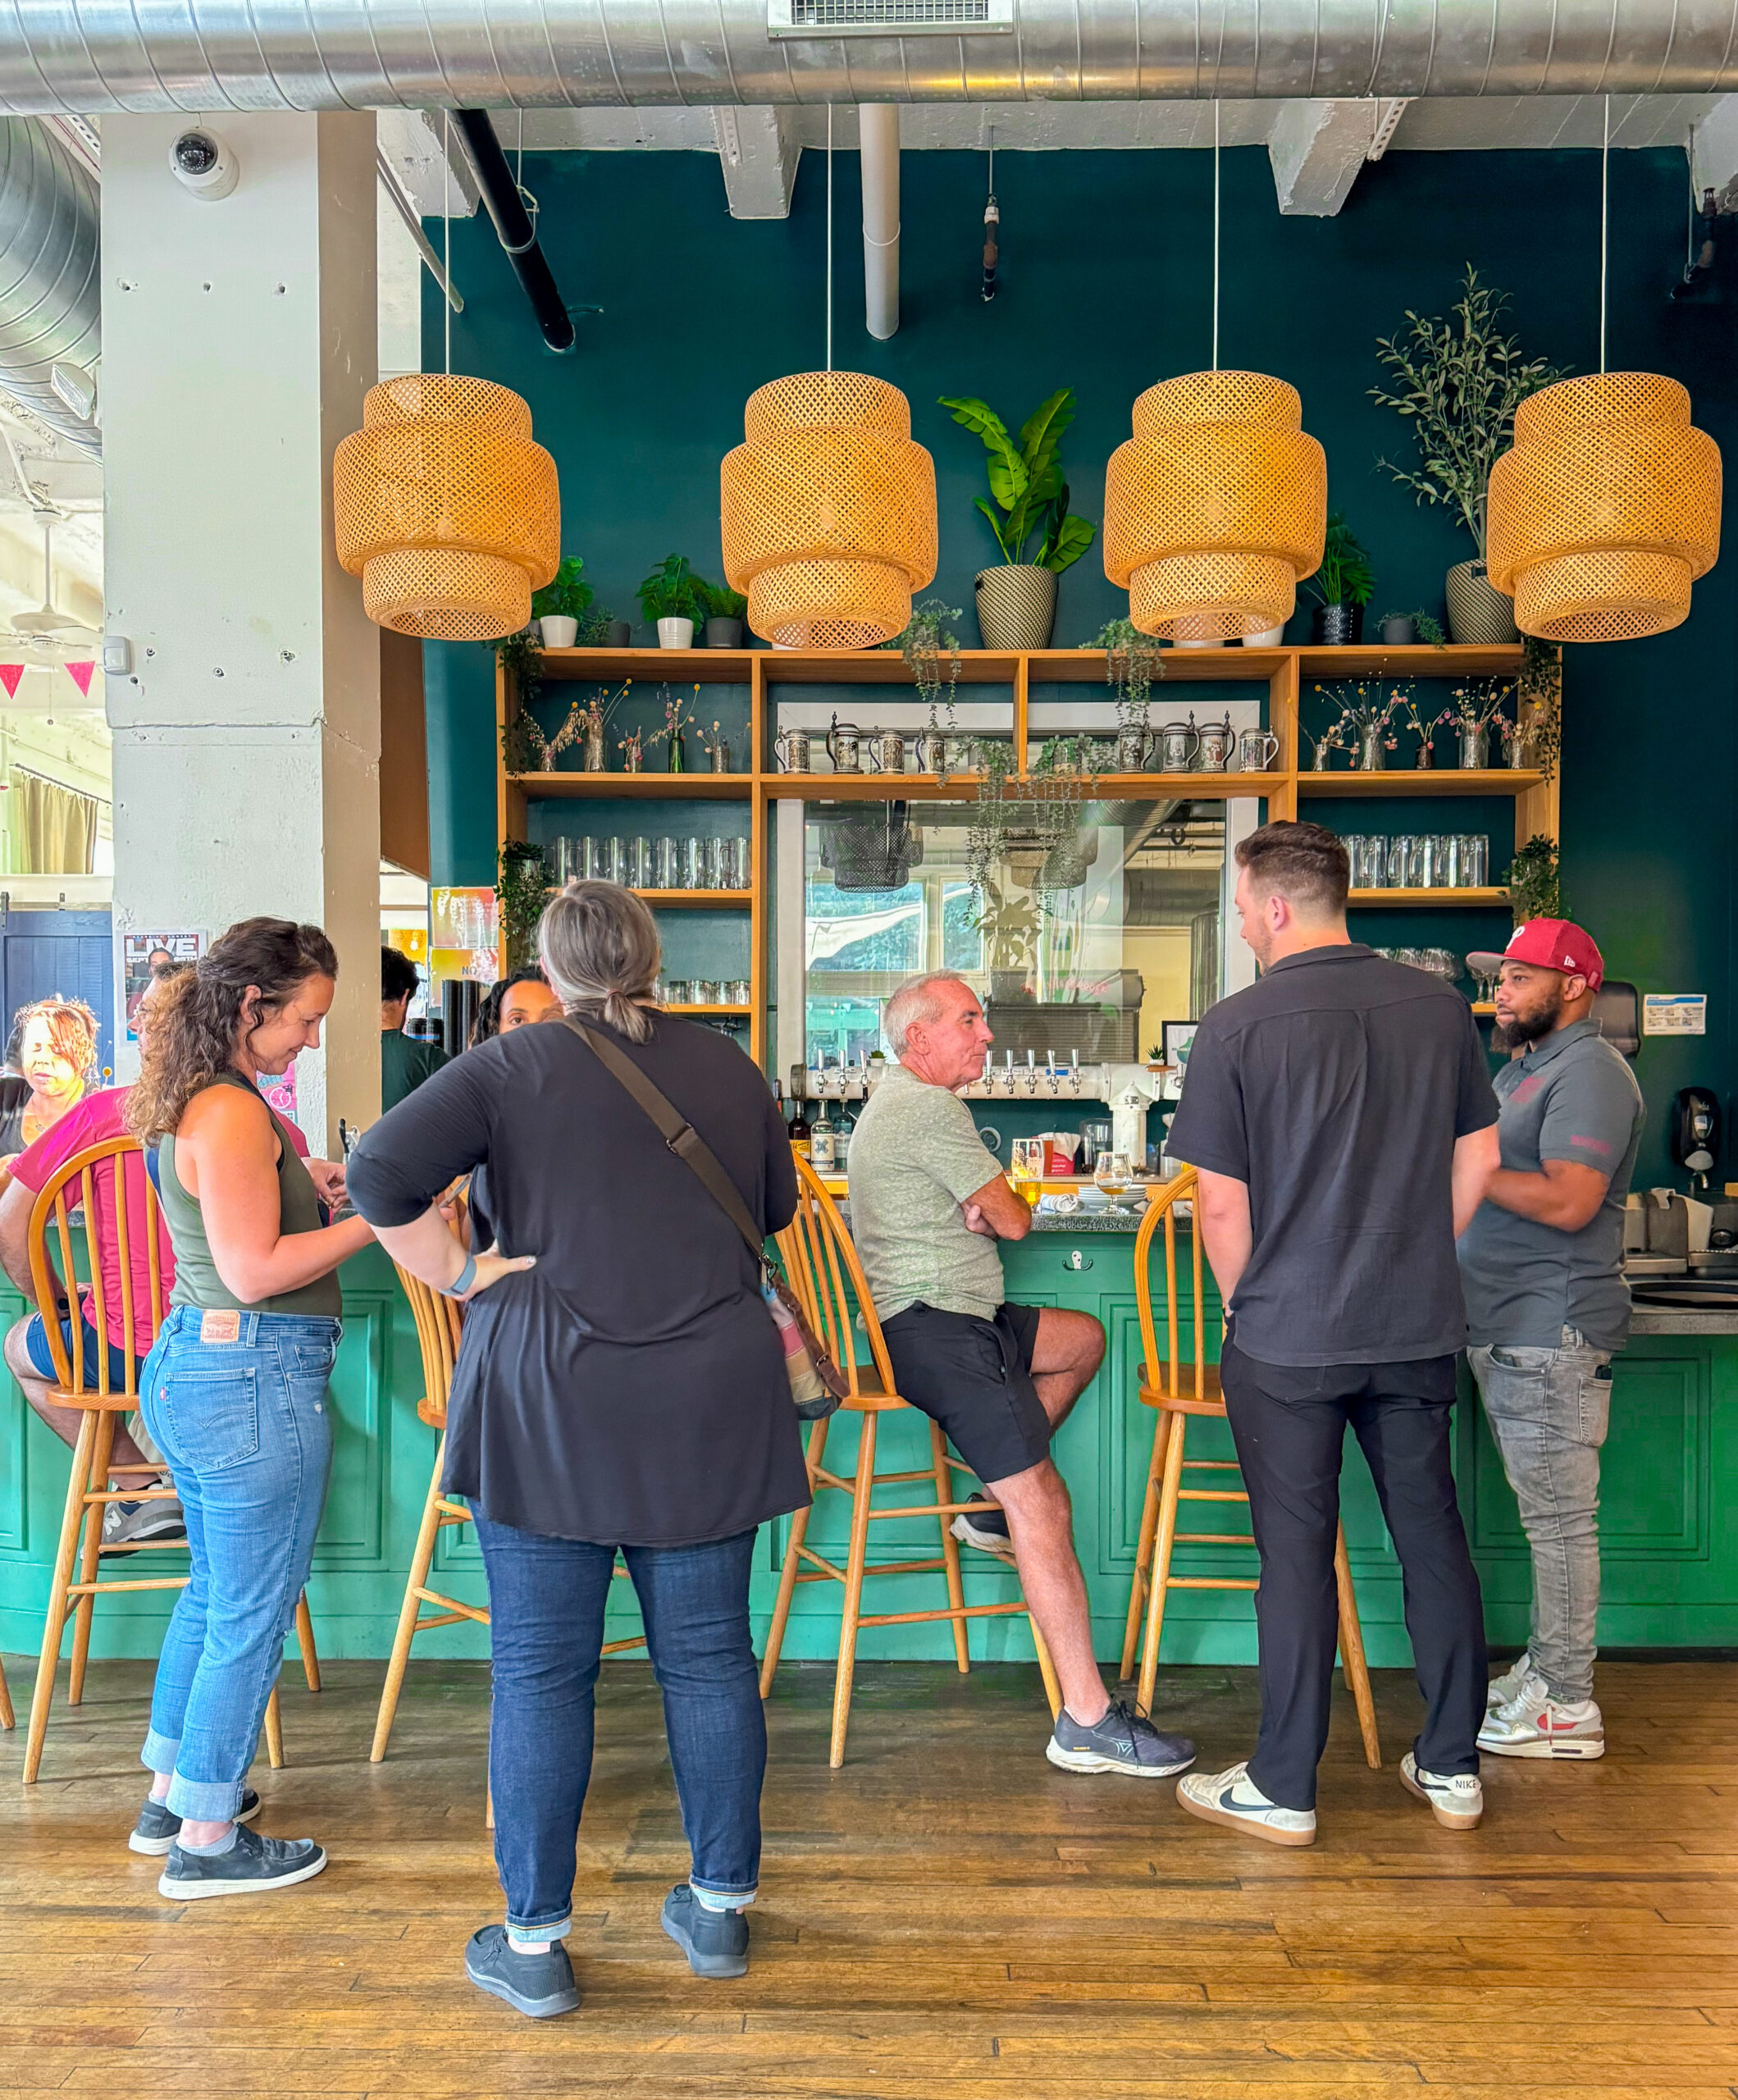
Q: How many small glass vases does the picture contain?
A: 10